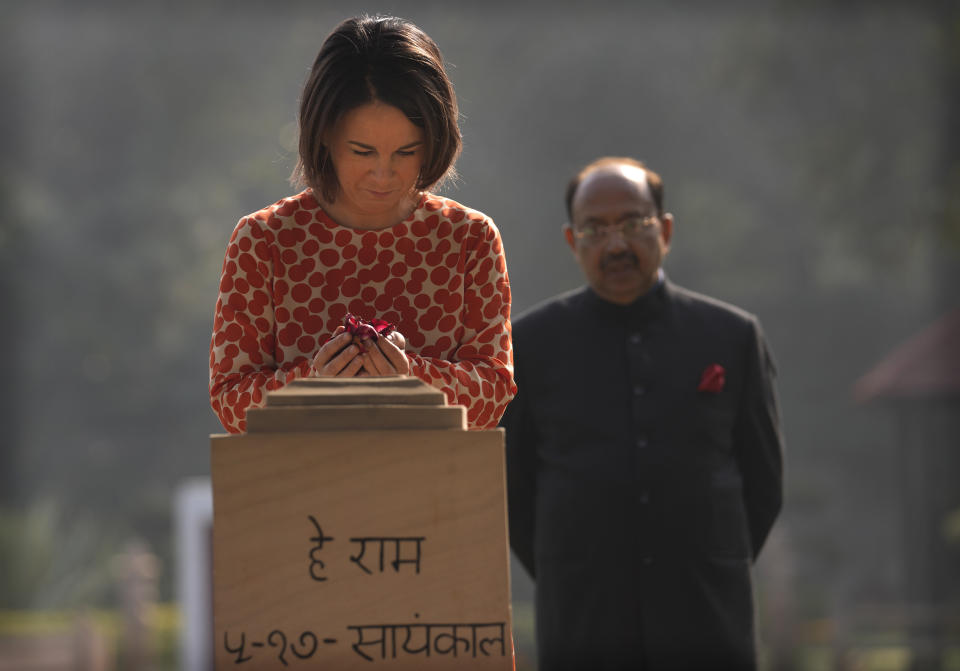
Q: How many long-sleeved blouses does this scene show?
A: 1